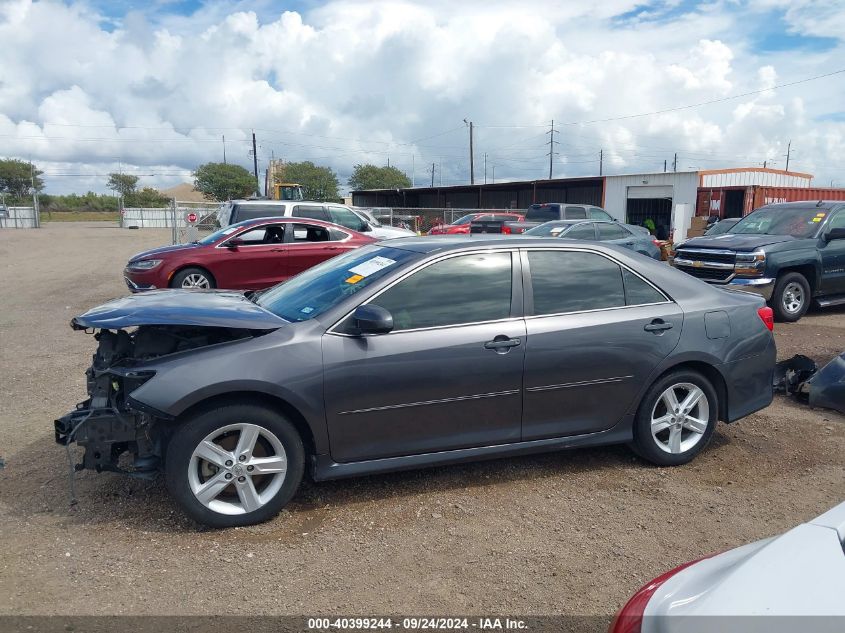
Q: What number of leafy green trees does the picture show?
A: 5